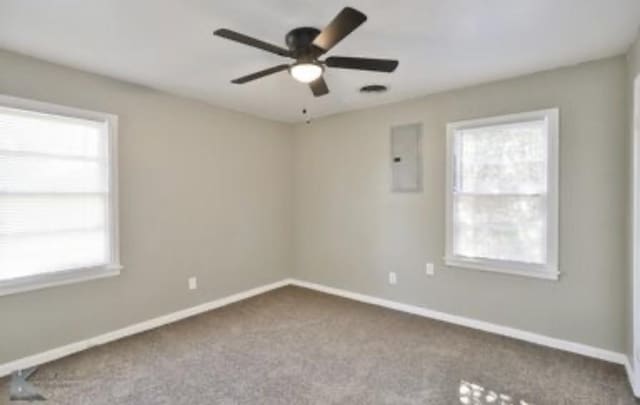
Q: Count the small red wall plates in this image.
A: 0